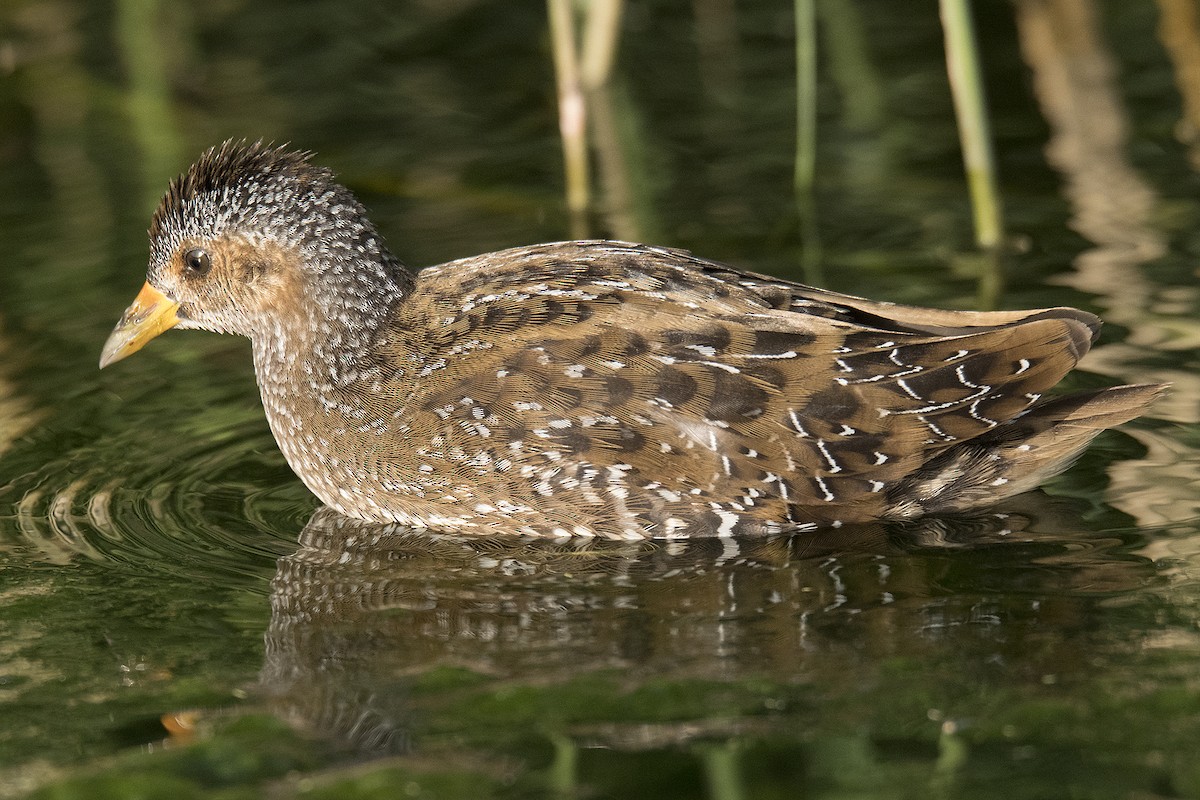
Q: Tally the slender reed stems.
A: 4